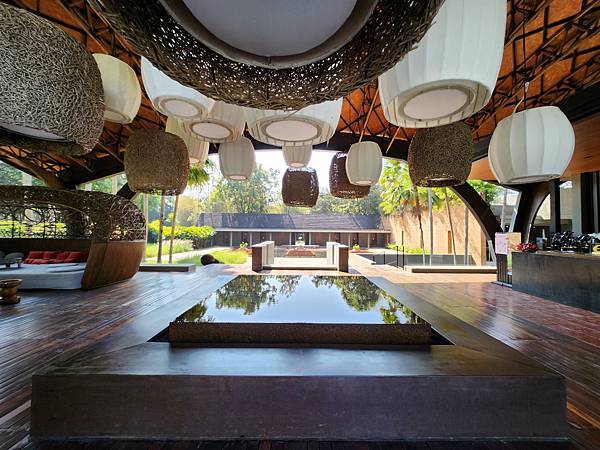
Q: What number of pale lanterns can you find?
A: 10